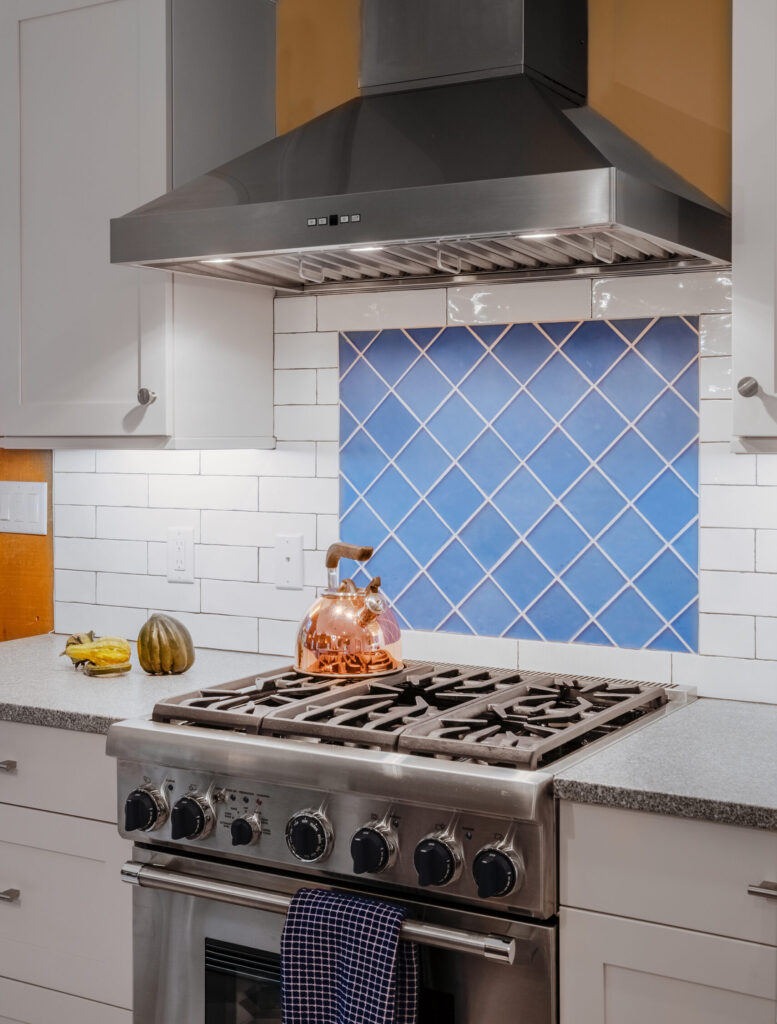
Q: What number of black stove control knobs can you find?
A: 7